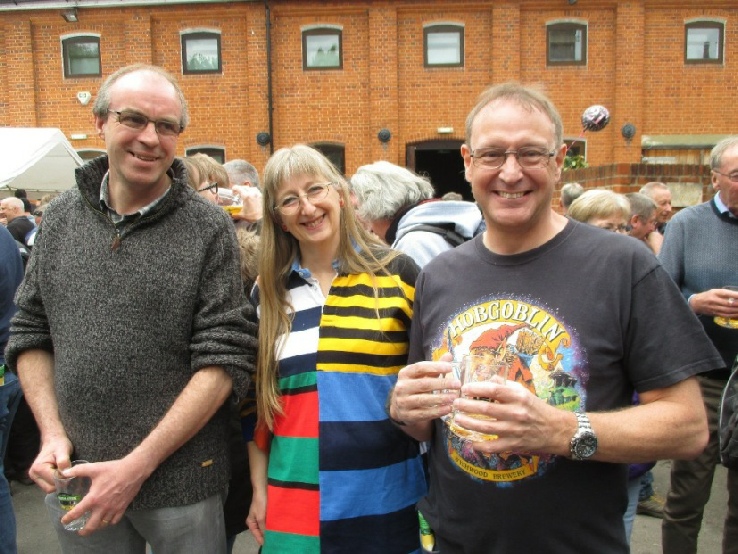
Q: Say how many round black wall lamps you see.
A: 3